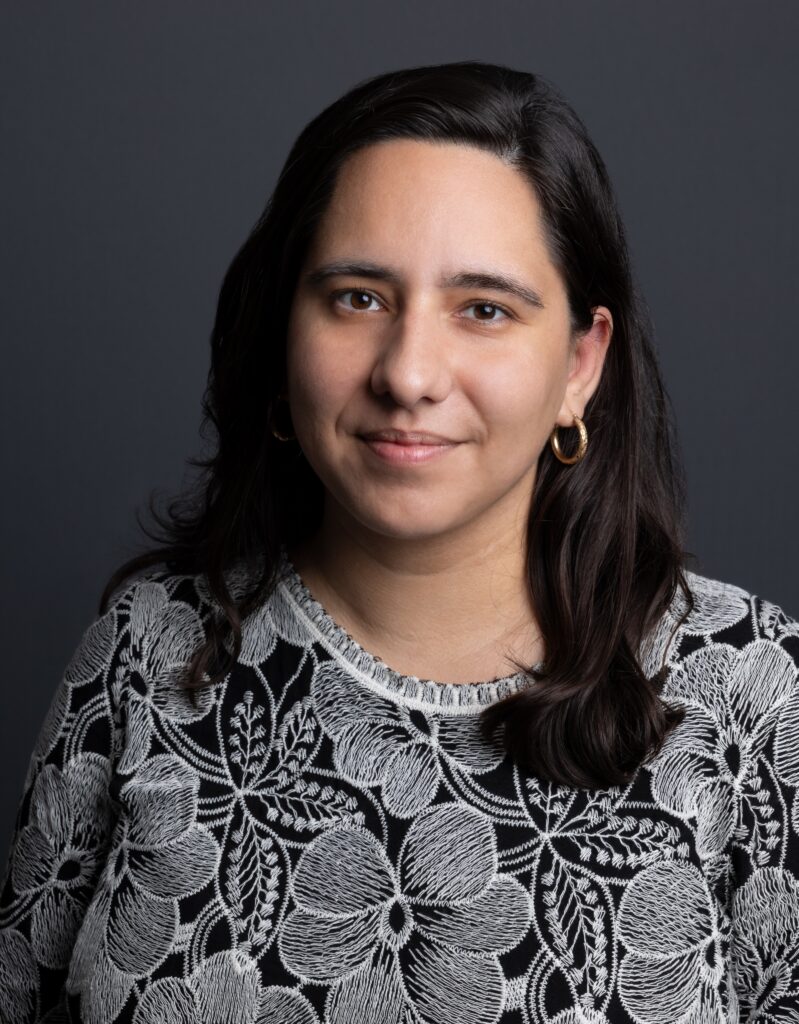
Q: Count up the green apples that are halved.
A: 0